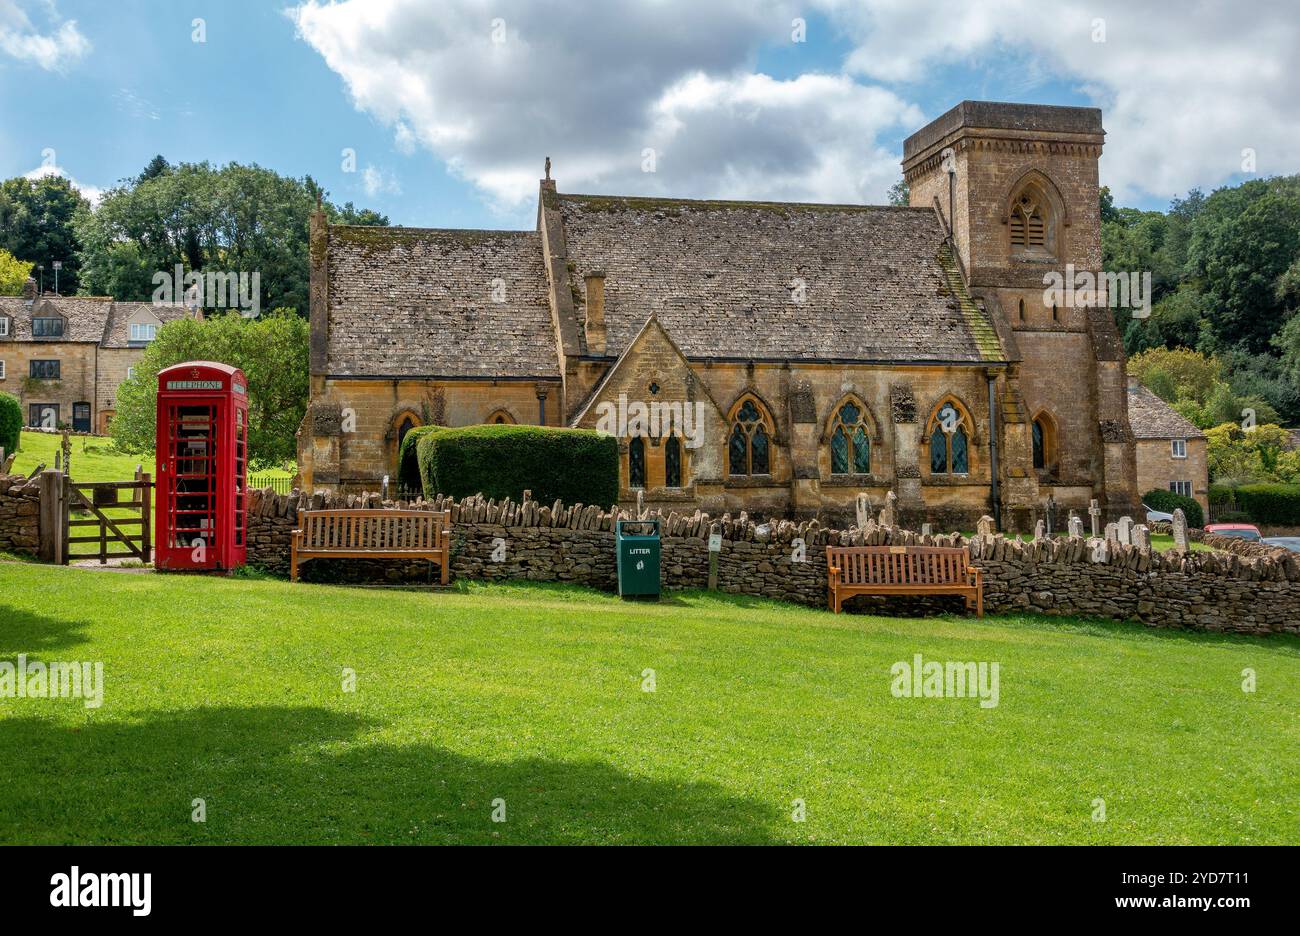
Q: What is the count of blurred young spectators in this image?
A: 0